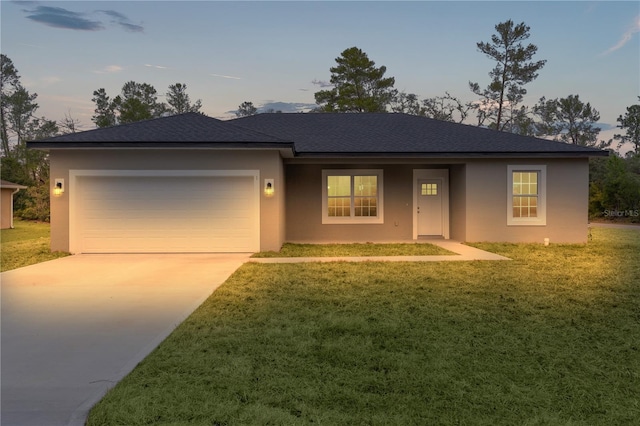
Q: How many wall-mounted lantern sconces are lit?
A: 2